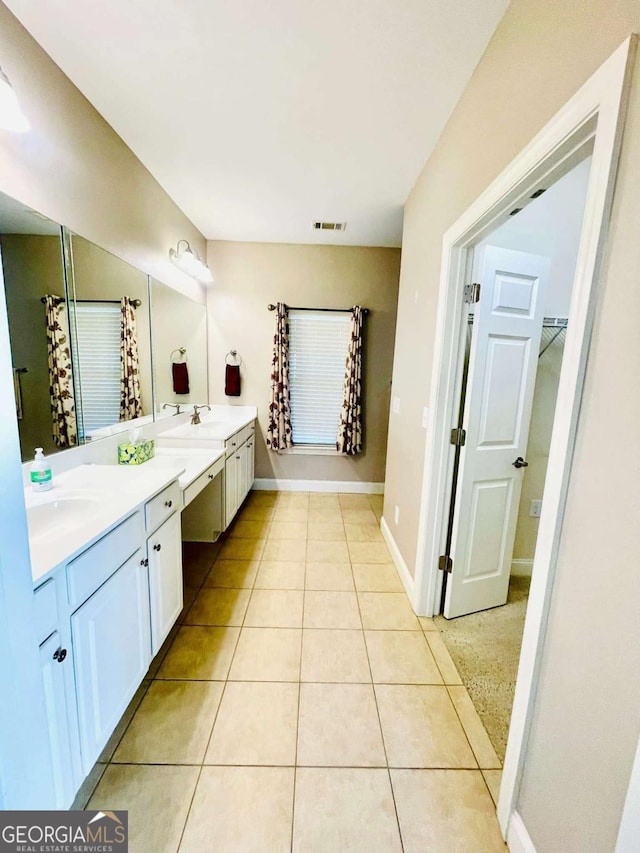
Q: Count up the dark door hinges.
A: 3